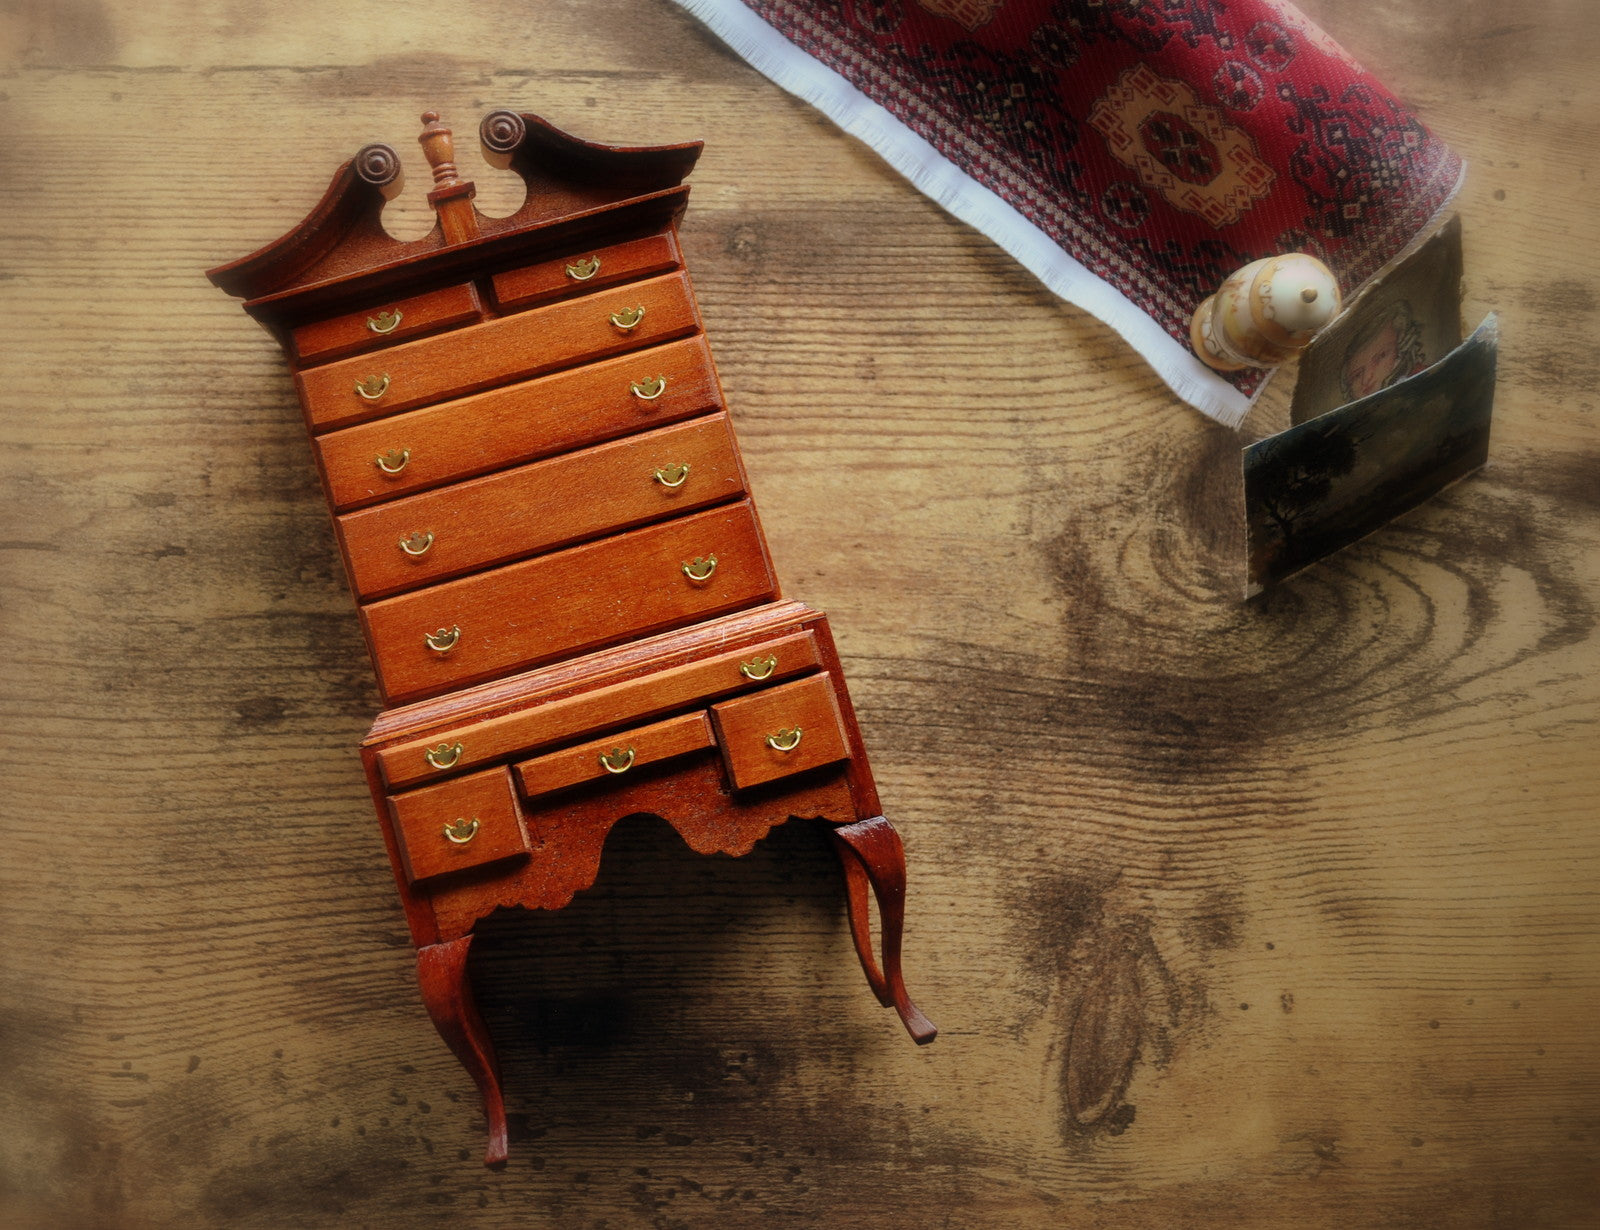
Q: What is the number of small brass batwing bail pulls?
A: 15